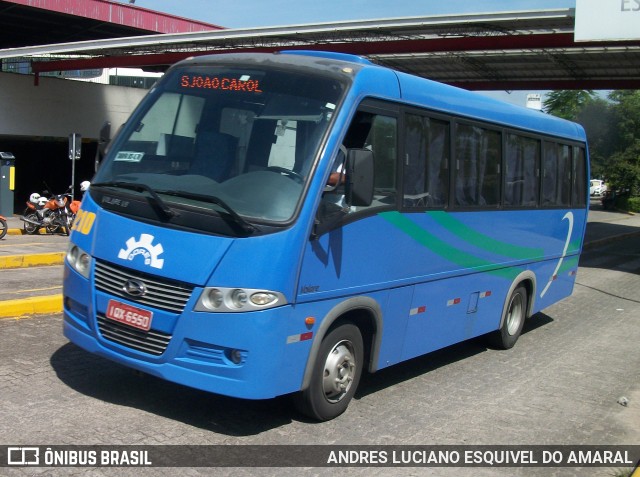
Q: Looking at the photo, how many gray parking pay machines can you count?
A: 1